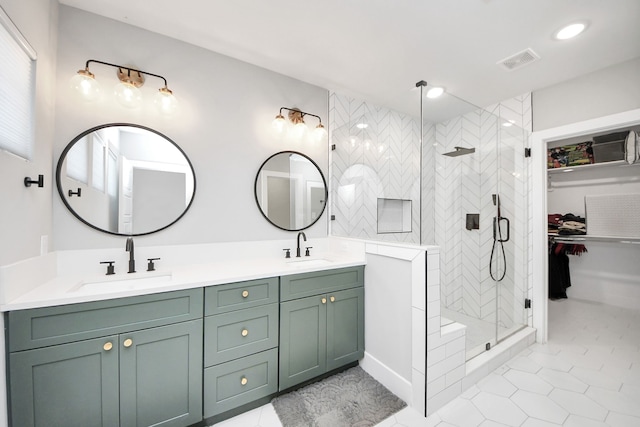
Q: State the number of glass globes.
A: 6